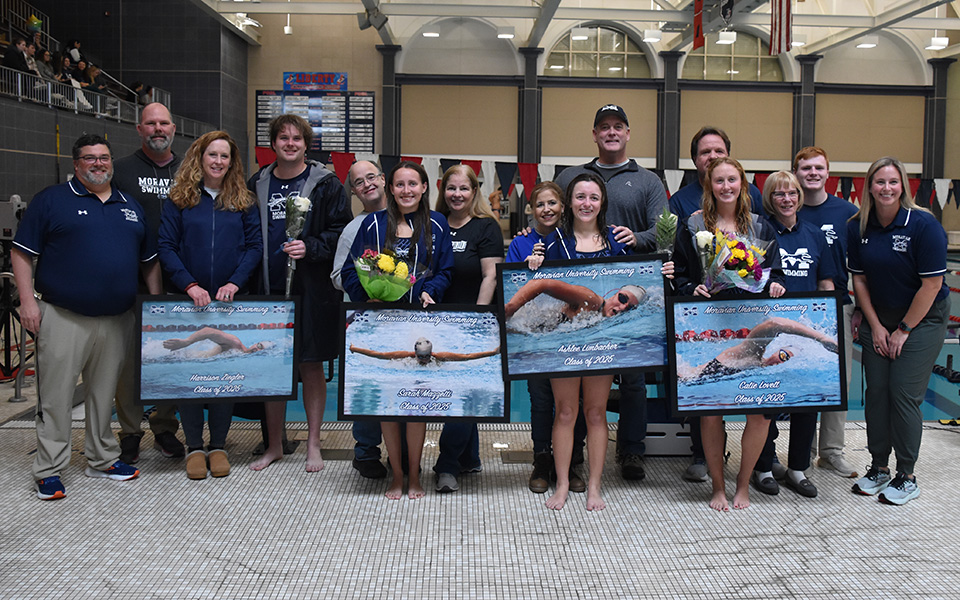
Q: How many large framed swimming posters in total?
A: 4